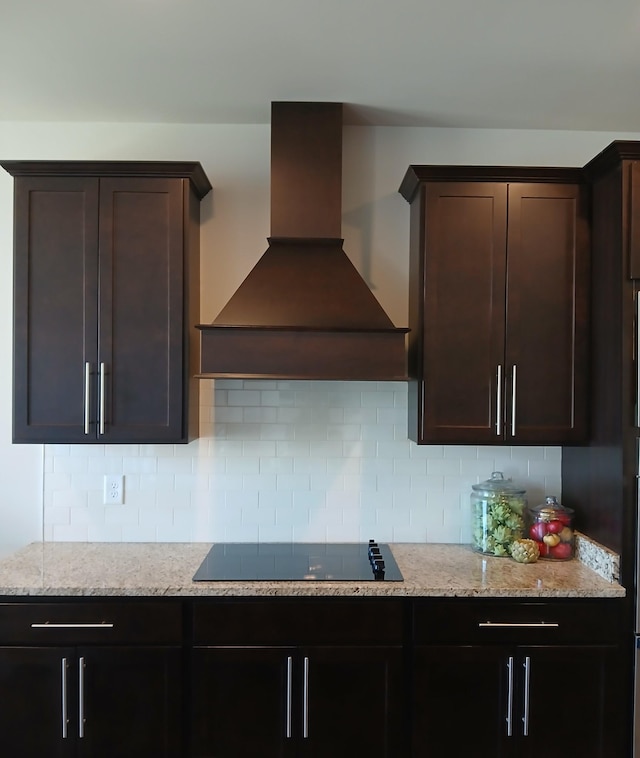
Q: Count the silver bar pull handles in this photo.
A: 12